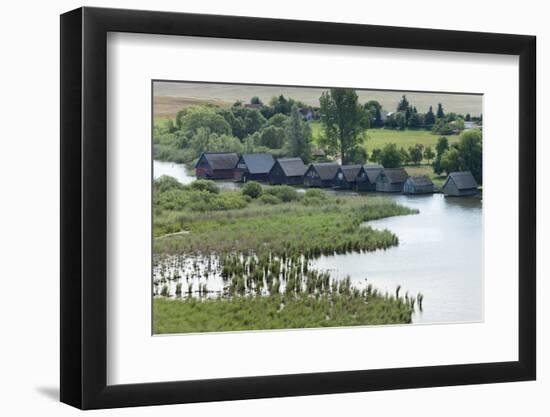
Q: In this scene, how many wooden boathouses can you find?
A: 9